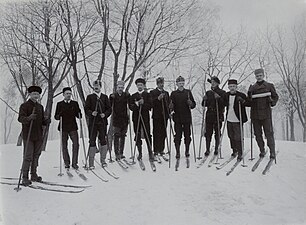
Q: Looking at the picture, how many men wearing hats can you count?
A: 10